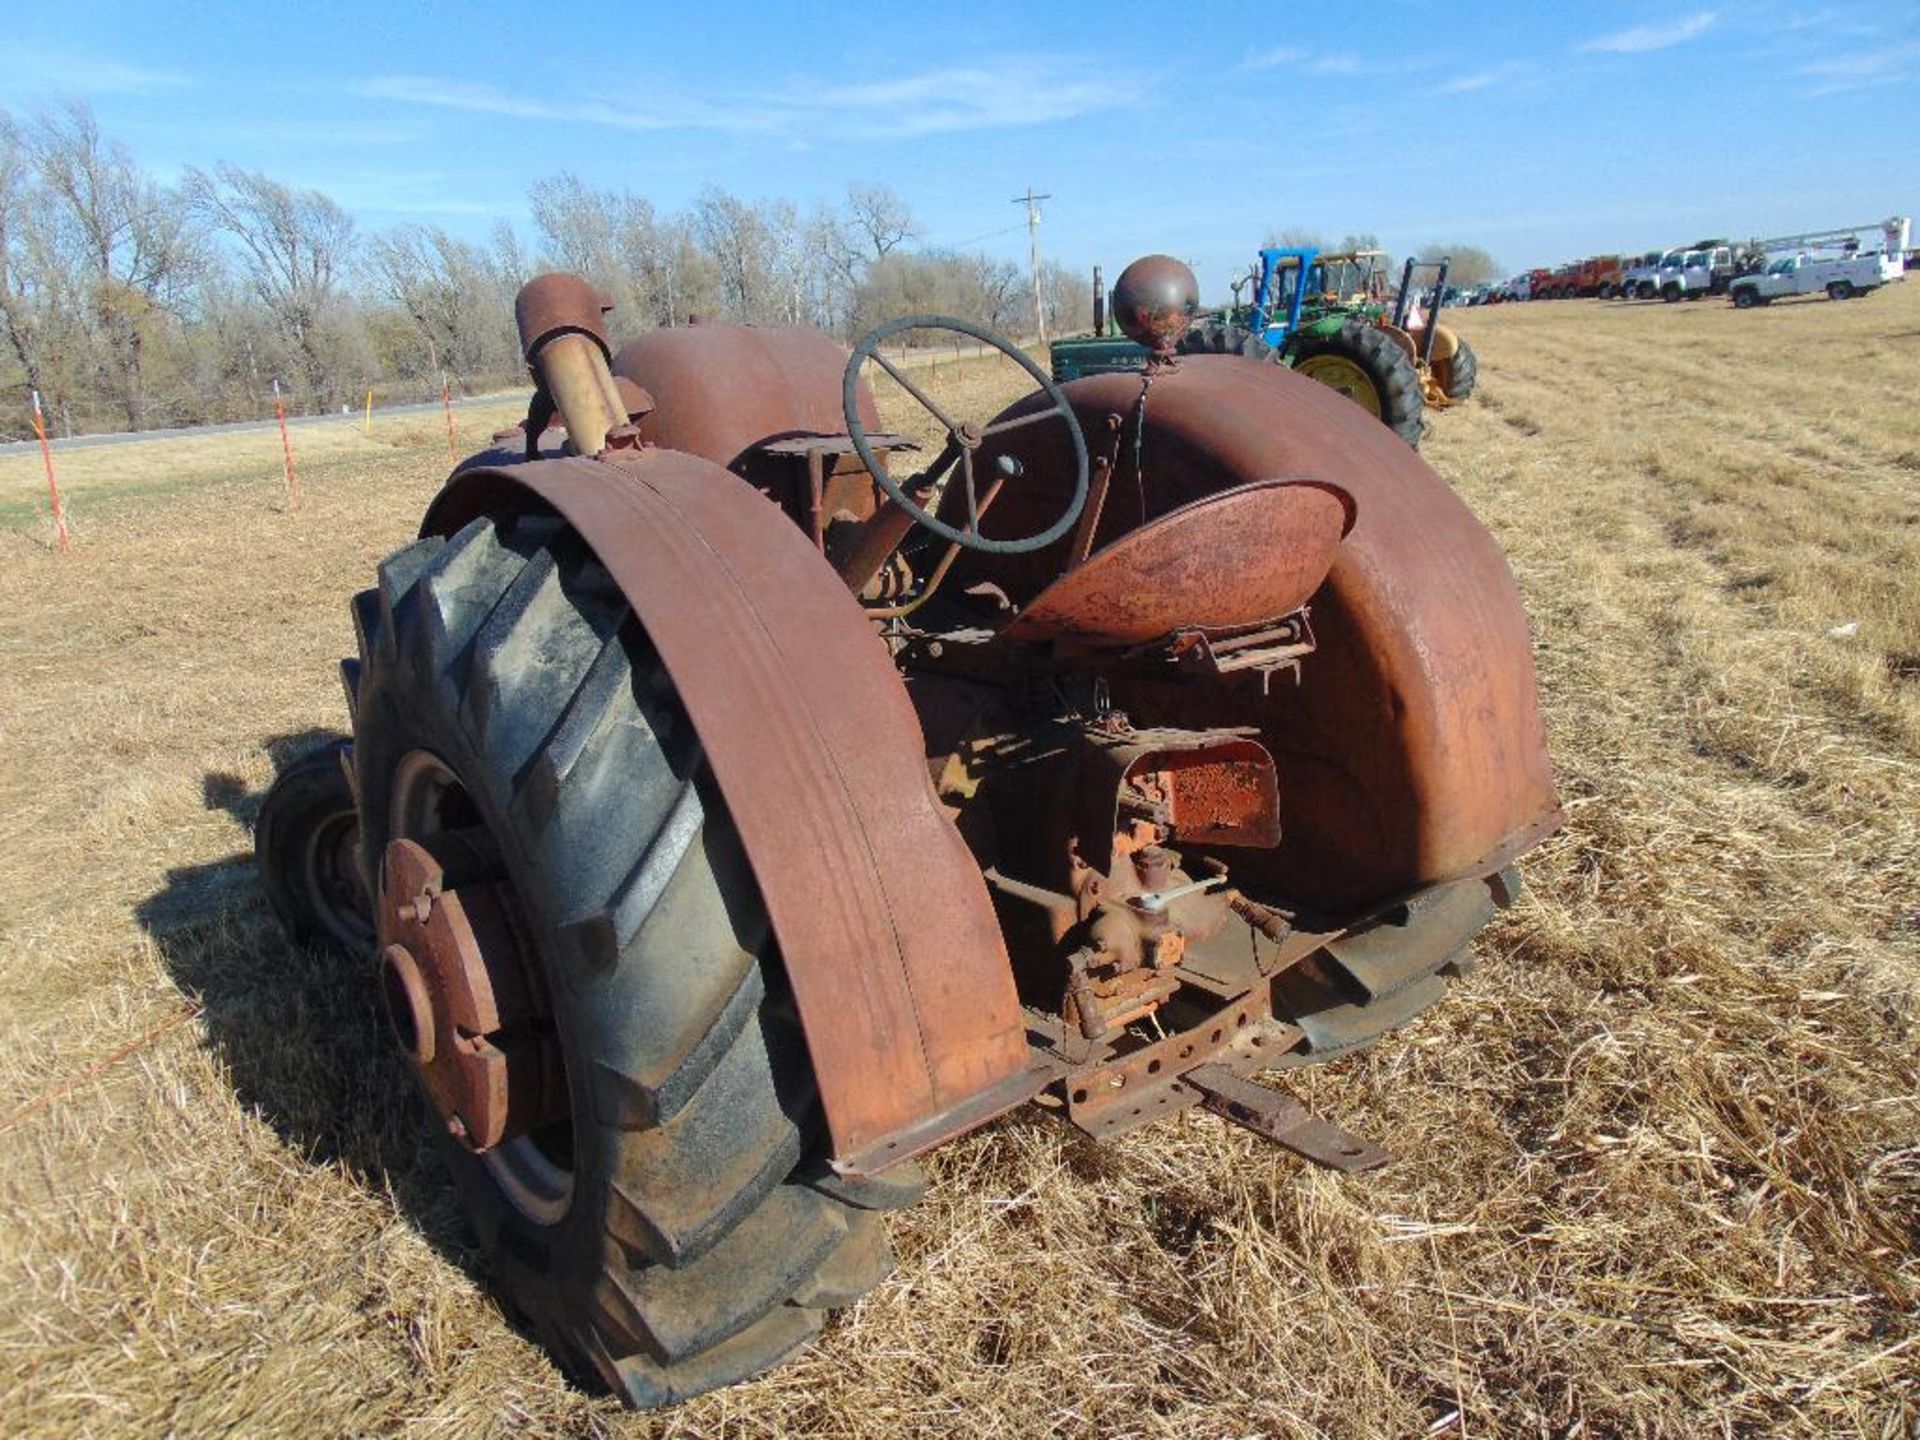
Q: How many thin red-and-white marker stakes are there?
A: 3